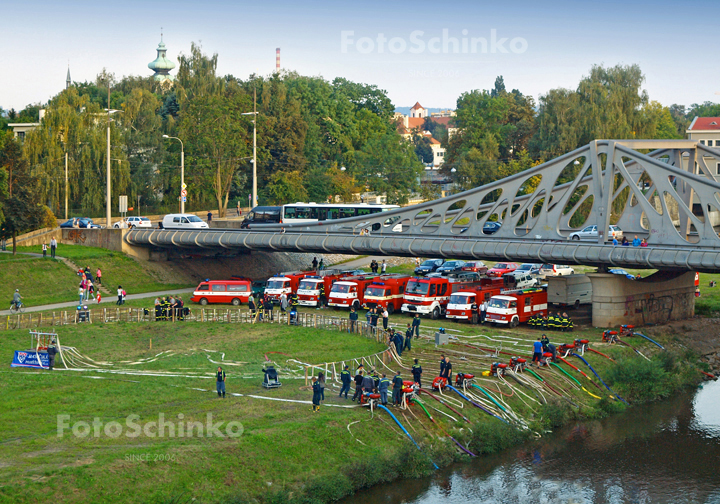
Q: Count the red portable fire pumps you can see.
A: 12